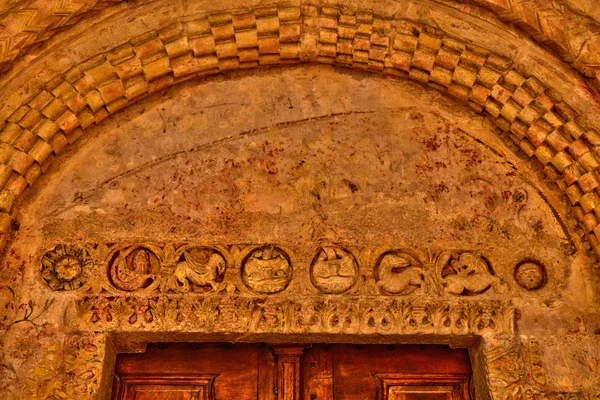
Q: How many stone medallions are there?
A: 8